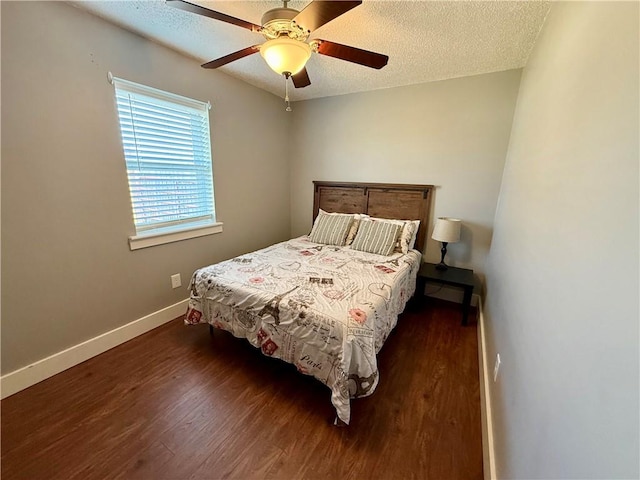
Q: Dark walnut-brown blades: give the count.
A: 5